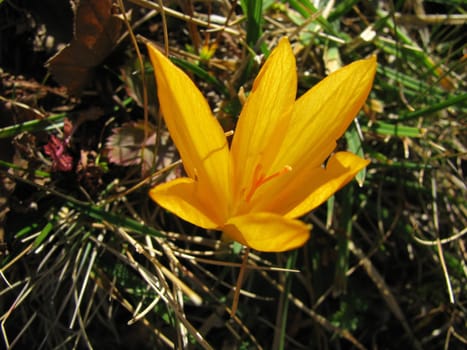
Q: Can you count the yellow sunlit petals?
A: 6